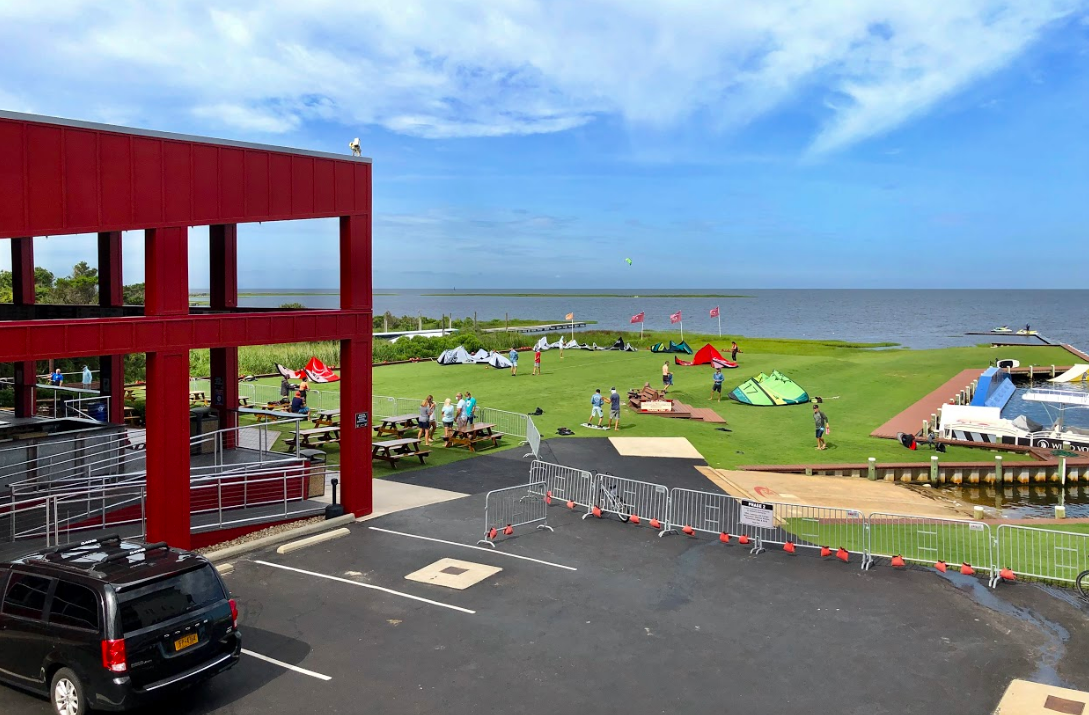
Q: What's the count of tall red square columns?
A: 5